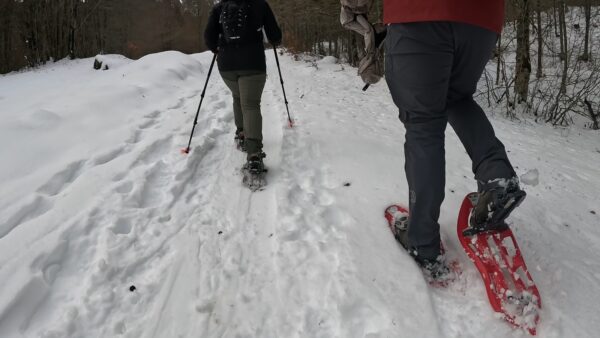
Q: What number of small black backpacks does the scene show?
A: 1